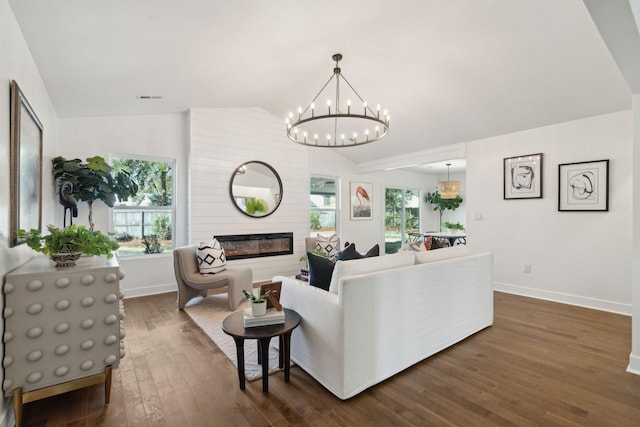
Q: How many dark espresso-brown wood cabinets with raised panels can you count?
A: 0